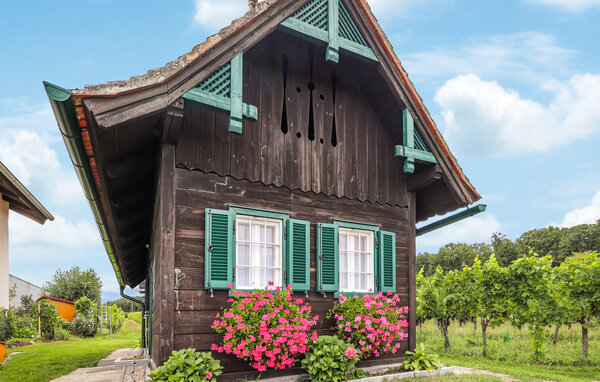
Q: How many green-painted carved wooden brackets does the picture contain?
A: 3